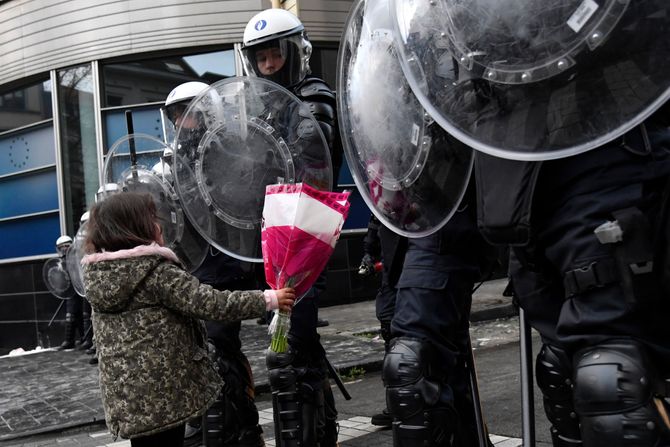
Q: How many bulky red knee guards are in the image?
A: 0